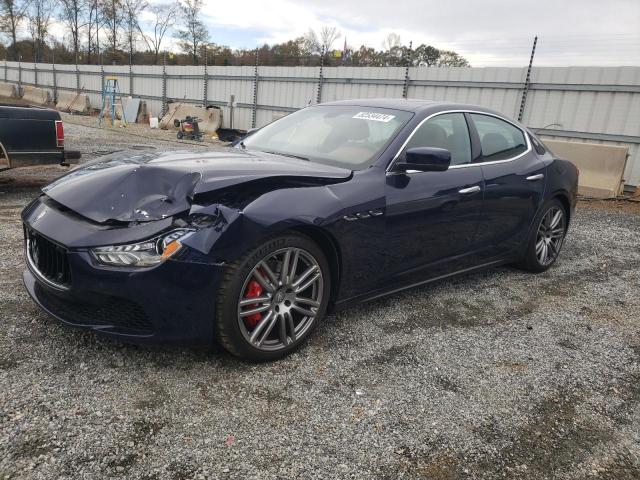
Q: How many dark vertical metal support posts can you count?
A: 13